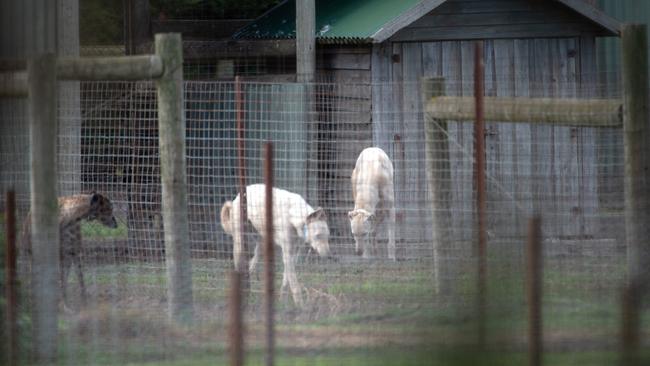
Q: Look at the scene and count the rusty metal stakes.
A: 7